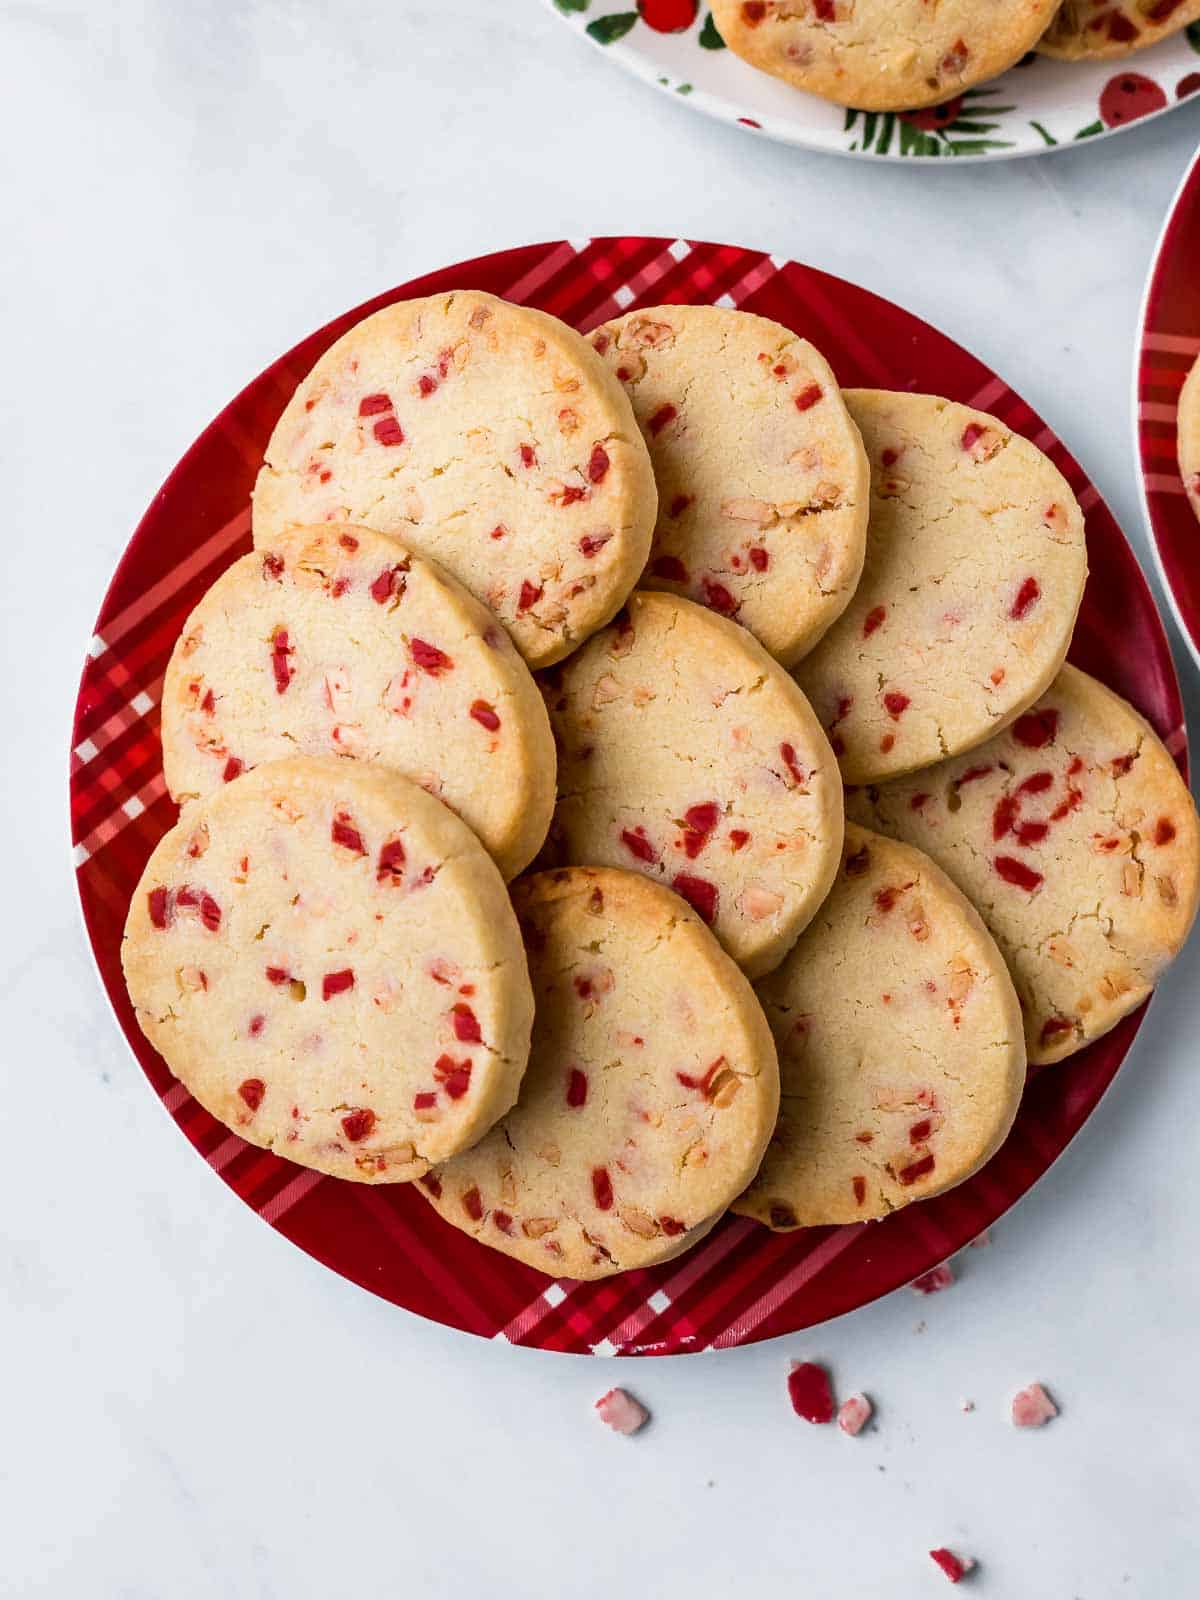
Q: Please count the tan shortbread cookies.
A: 12